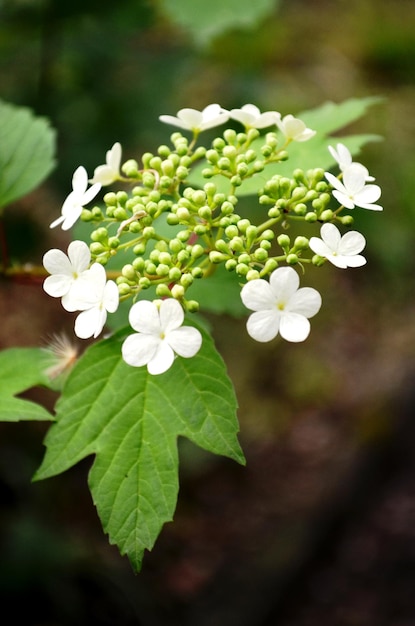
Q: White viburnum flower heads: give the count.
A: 12